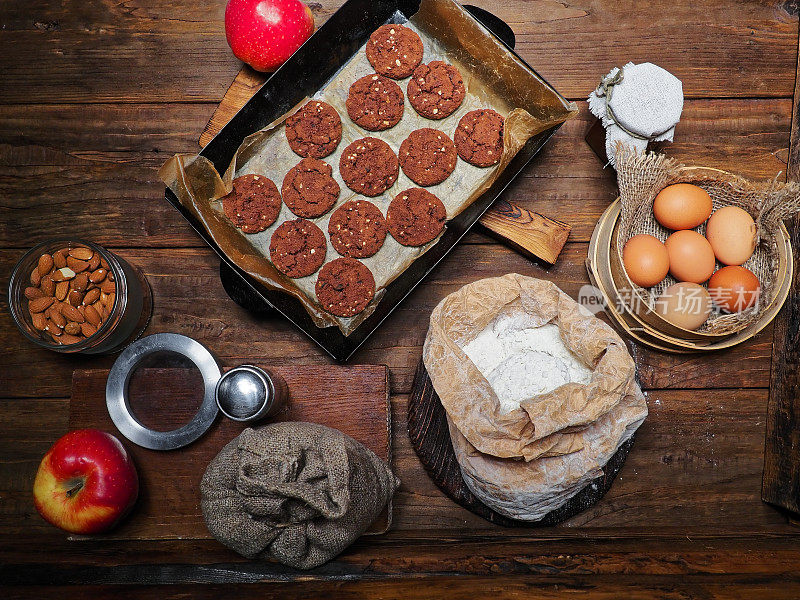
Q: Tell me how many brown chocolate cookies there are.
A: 13